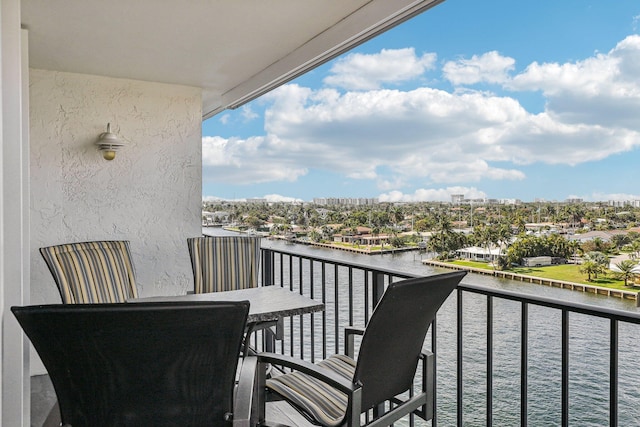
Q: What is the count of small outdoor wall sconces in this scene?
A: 1